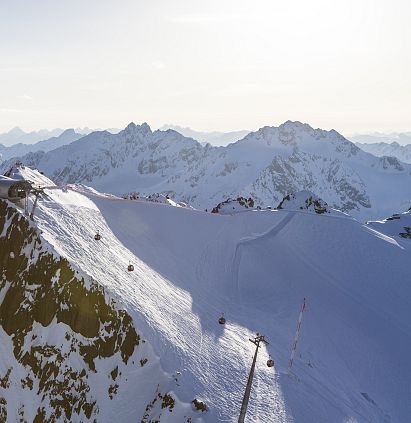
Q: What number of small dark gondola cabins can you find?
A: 4